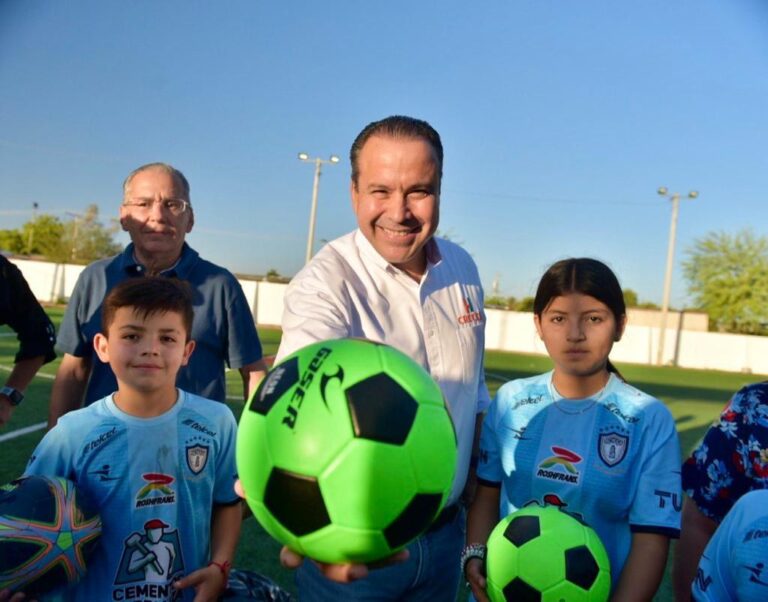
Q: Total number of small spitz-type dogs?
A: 0